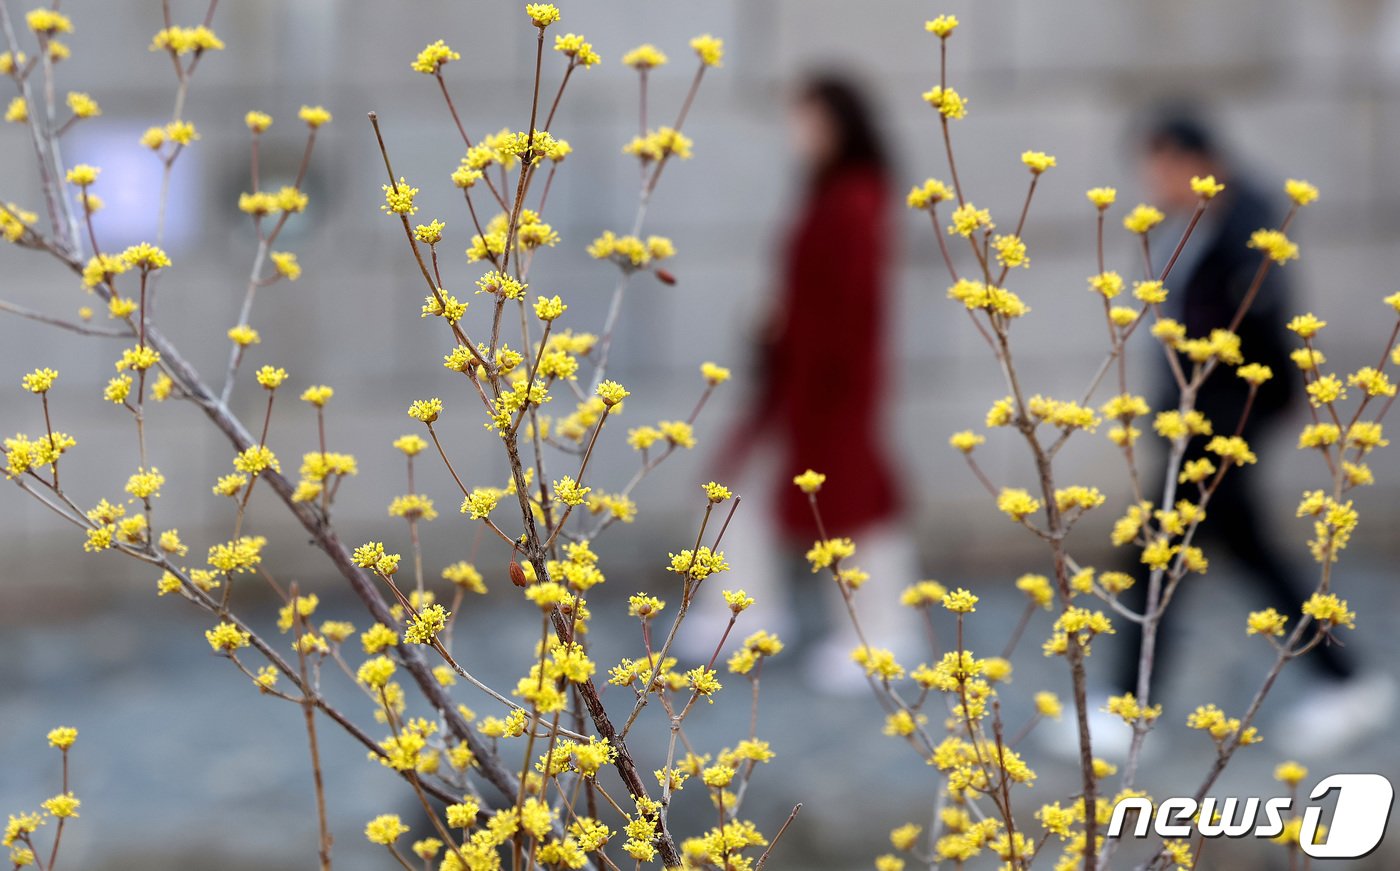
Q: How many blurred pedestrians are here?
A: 2